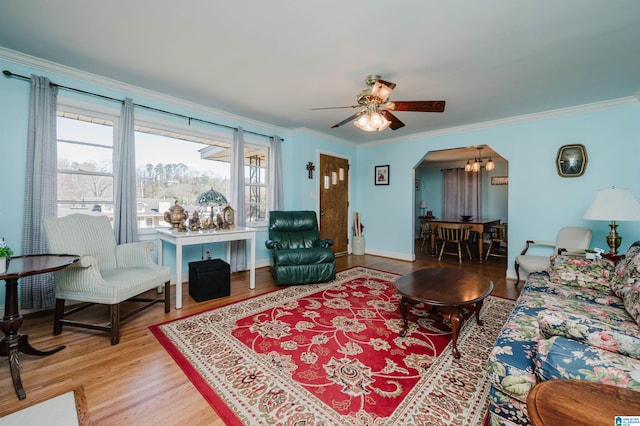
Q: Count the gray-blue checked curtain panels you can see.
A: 4